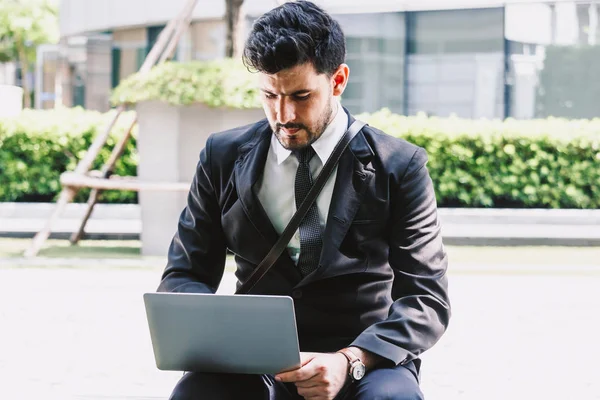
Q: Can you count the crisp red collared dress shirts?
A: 0